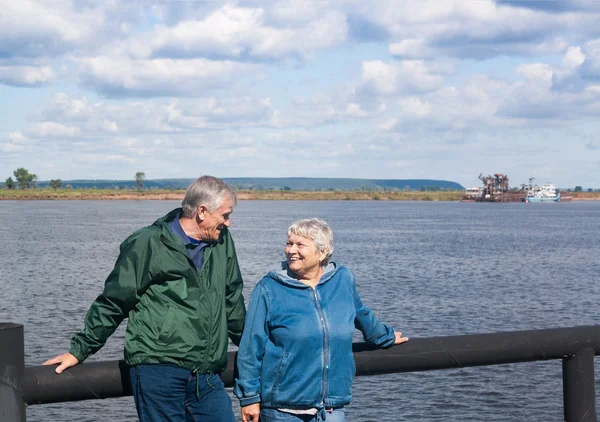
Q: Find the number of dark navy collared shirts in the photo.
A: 1